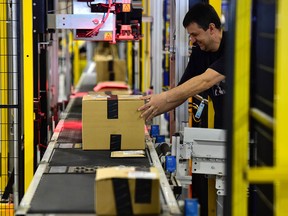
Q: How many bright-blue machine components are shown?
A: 4